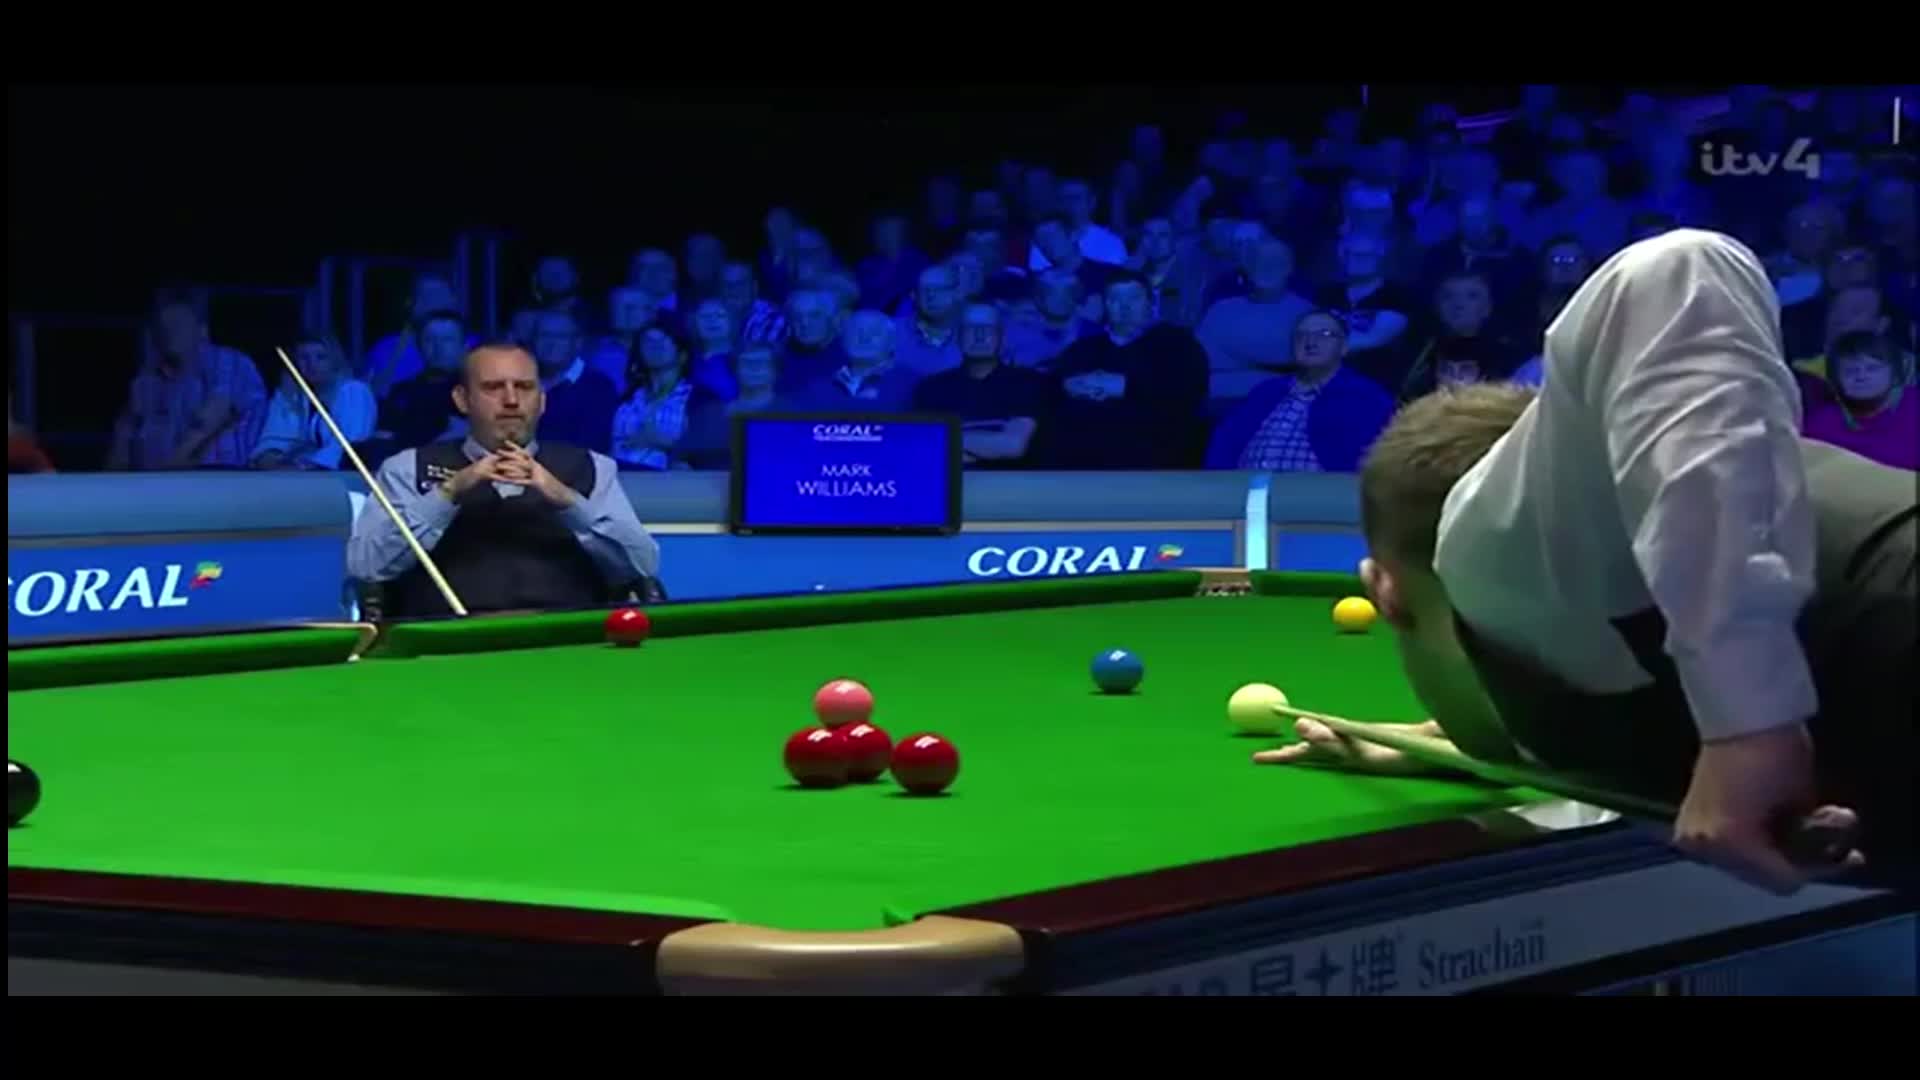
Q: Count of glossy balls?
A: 9